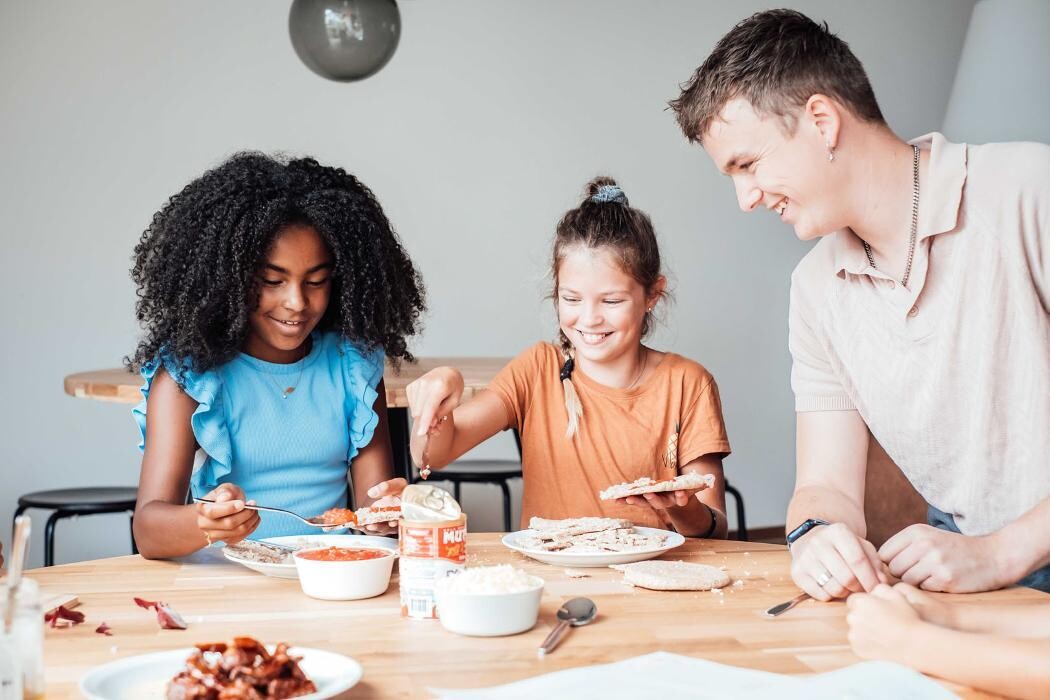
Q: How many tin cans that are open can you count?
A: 1